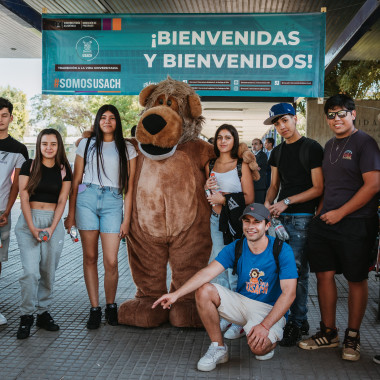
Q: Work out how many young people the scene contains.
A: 7